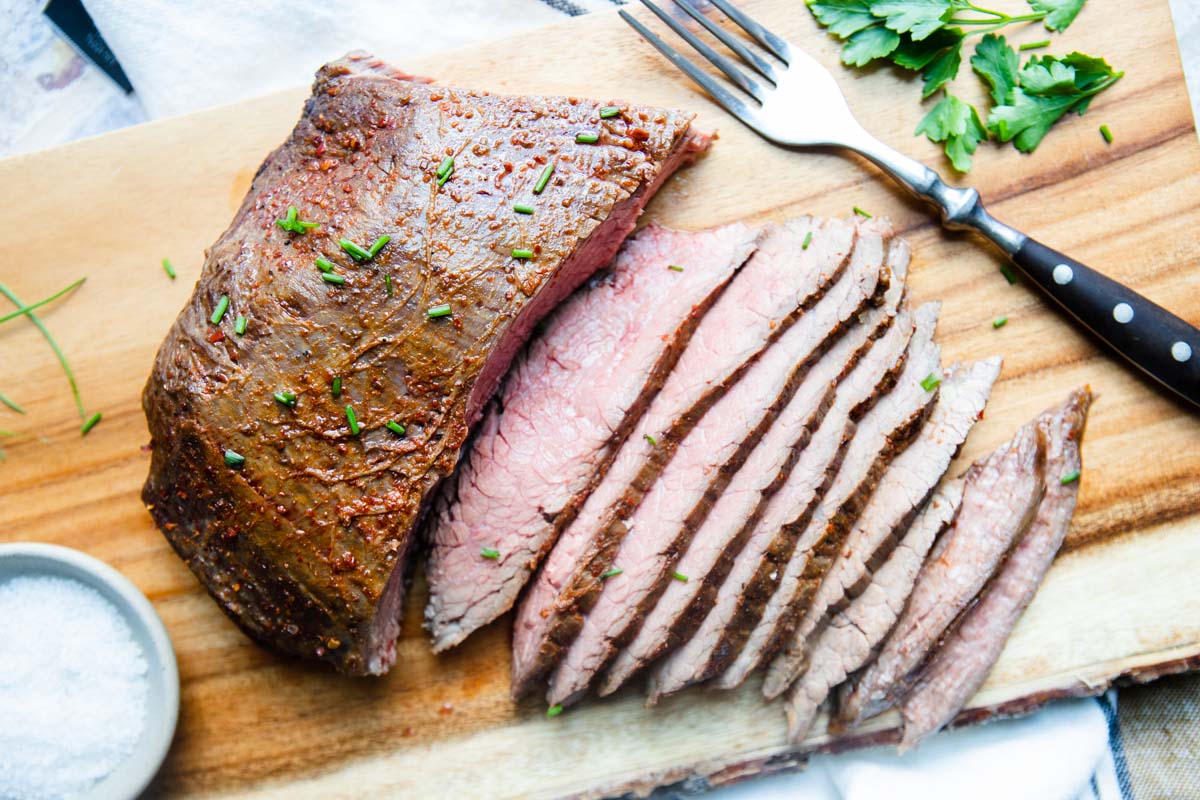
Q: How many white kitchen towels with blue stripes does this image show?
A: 1